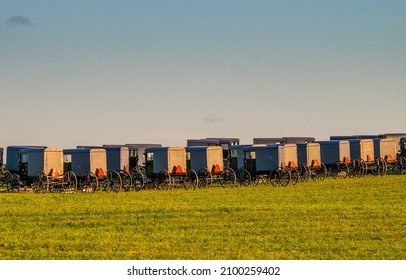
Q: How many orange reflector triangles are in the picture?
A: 11